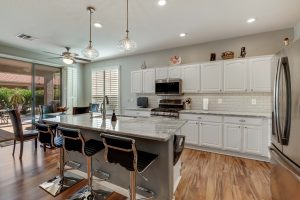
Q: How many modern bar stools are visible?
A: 3